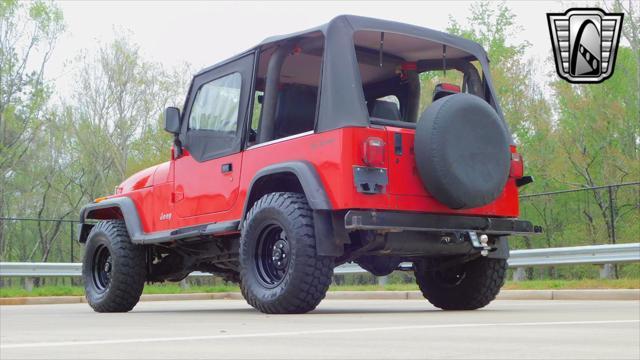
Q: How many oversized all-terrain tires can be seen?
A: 3